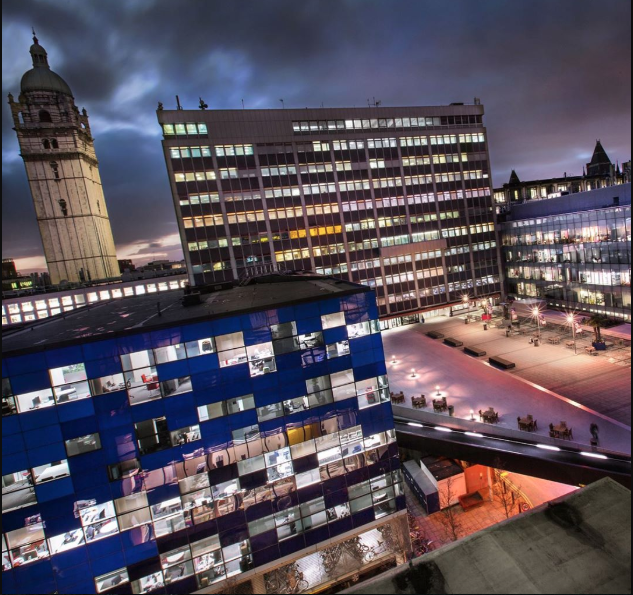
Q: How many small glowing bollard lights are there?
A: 4